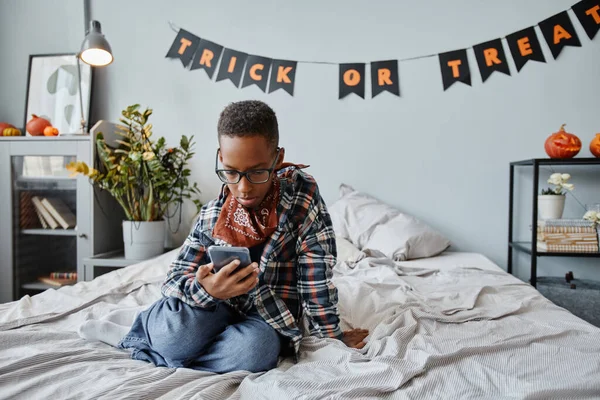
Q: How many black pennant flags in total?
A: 12